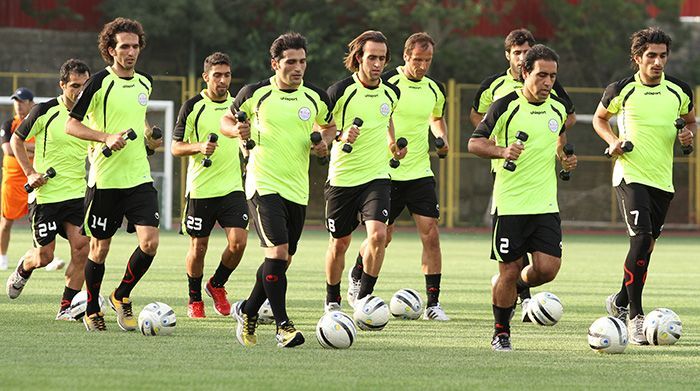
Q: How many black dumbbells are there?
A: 13